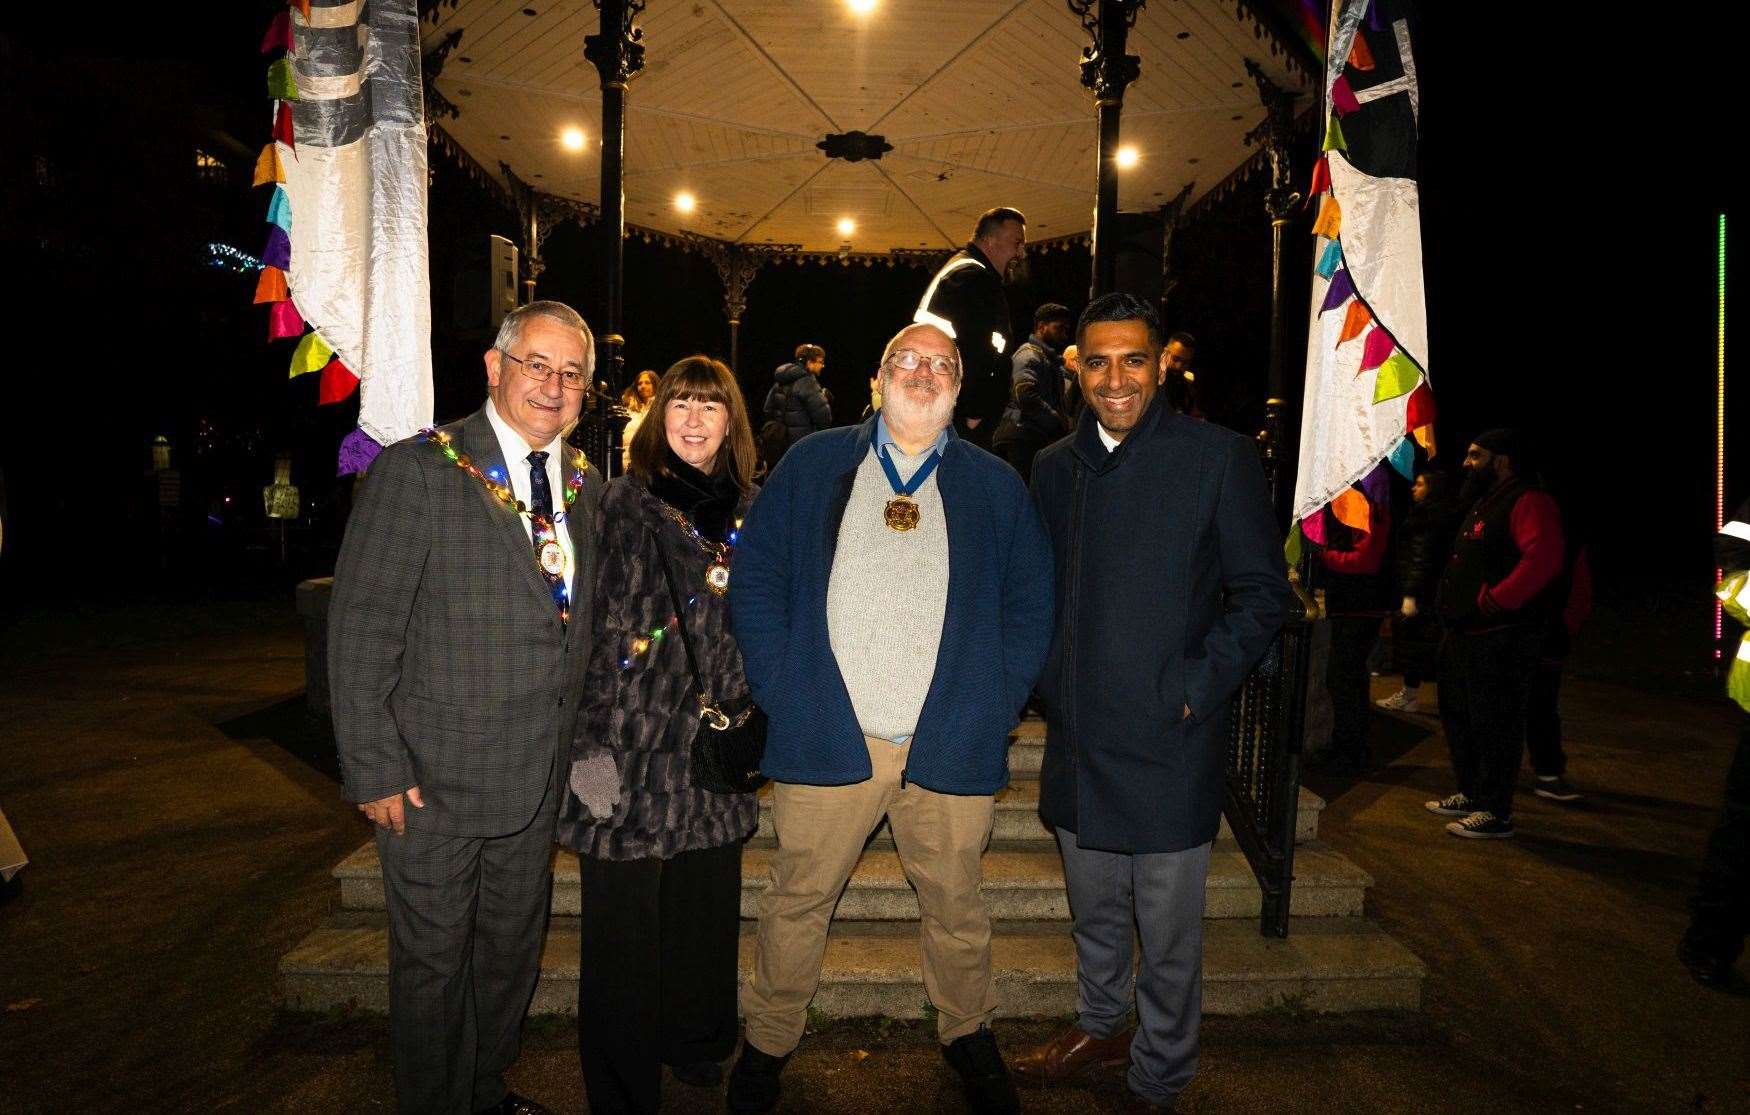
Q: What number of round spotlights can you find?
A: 5